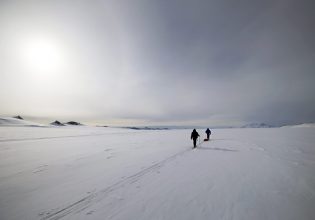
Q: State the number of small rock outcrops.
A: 3